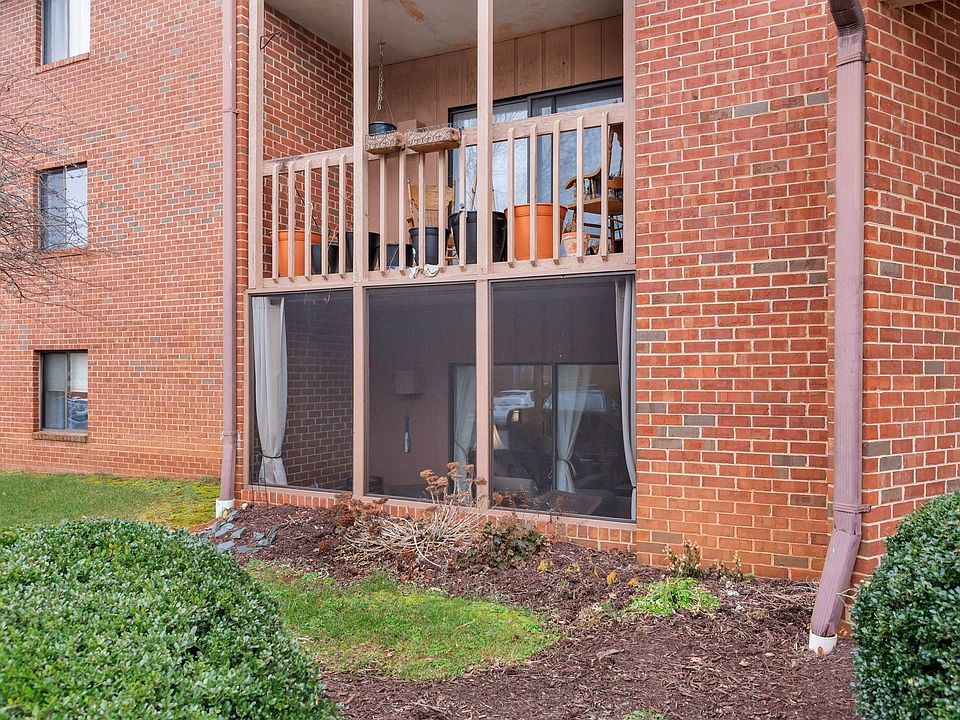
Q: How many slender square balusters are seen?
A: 15